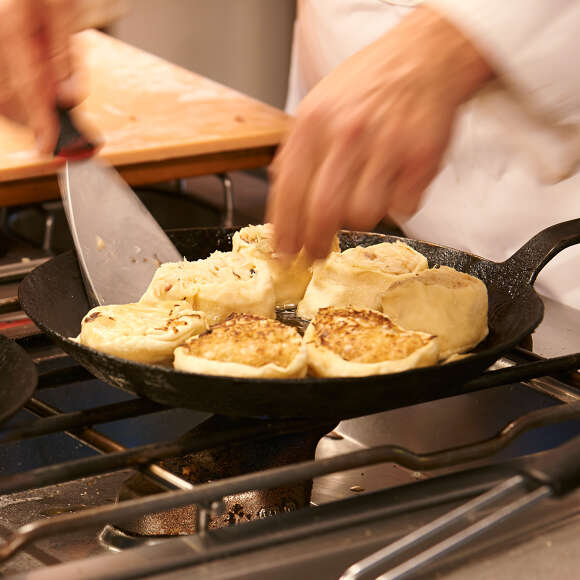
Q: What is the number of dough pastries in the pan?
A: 7